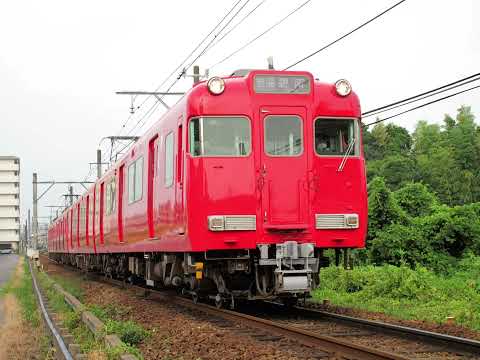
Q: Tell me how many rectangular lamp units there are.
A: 2